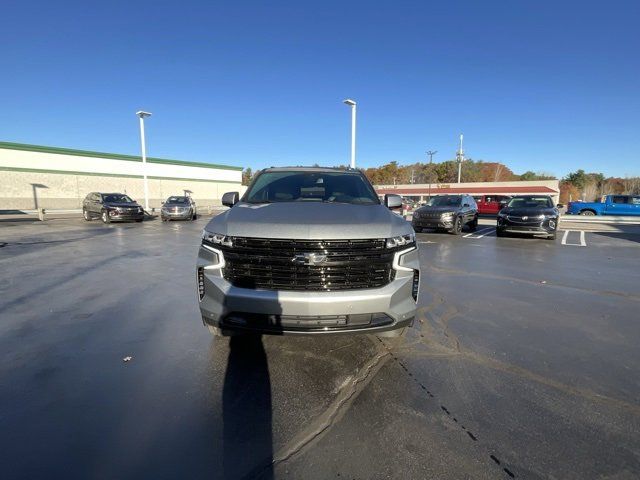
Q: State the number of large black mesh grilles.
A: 1